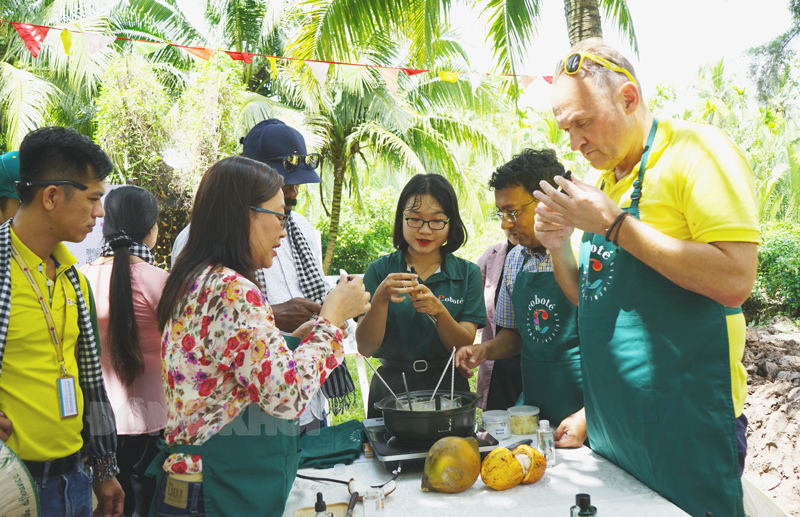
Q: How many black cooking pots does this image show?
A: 1